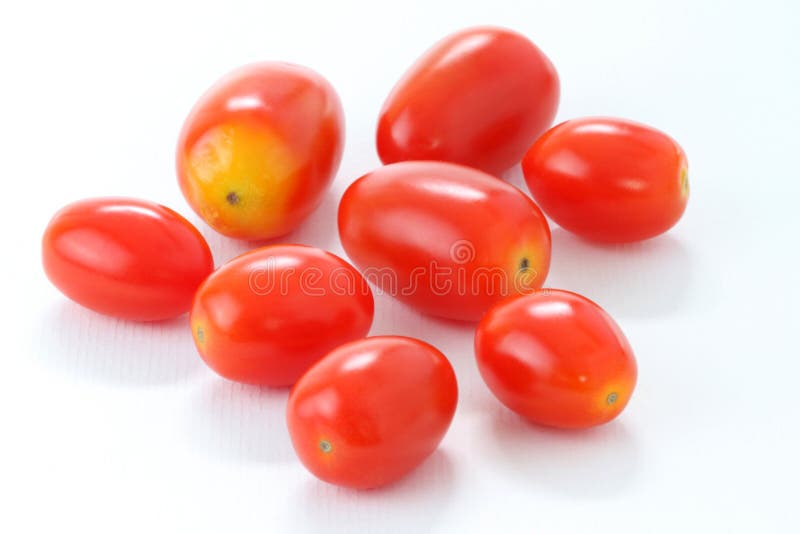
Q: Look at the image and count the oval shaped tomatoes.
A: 8